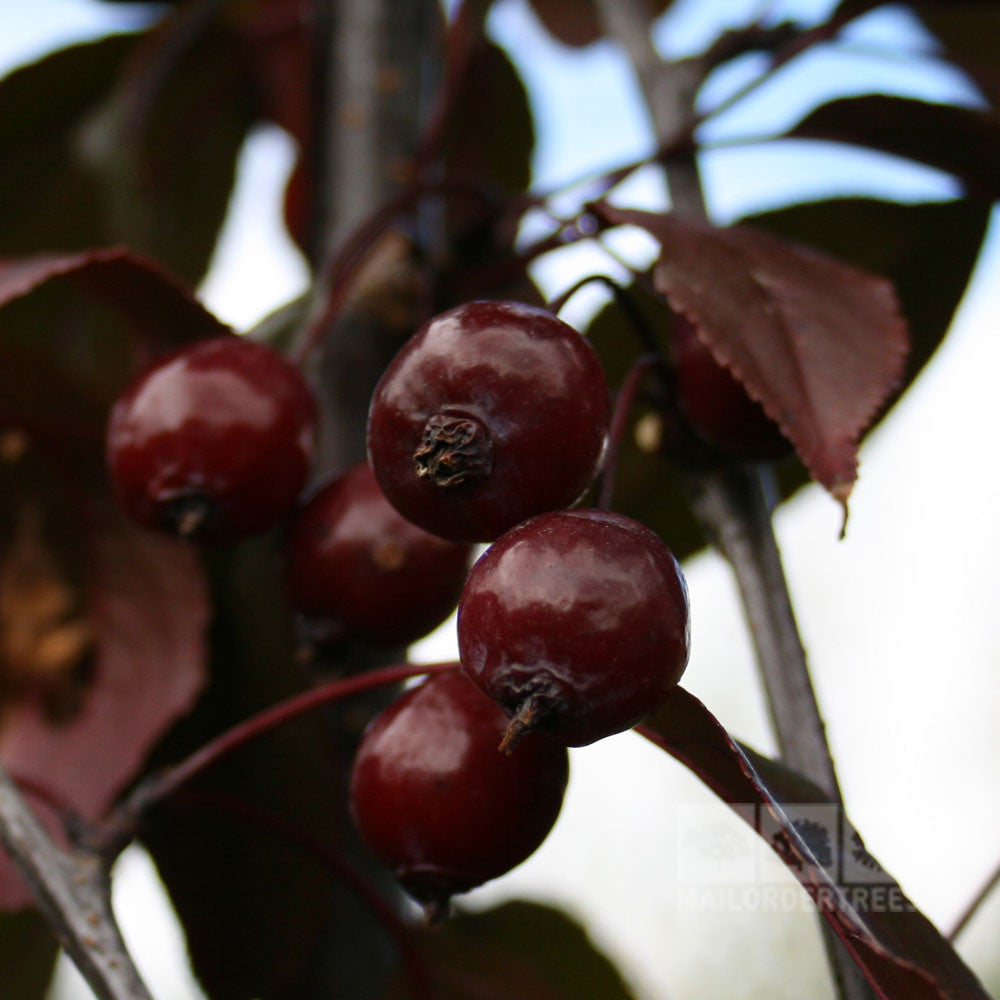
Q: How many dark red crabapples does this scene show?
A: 6